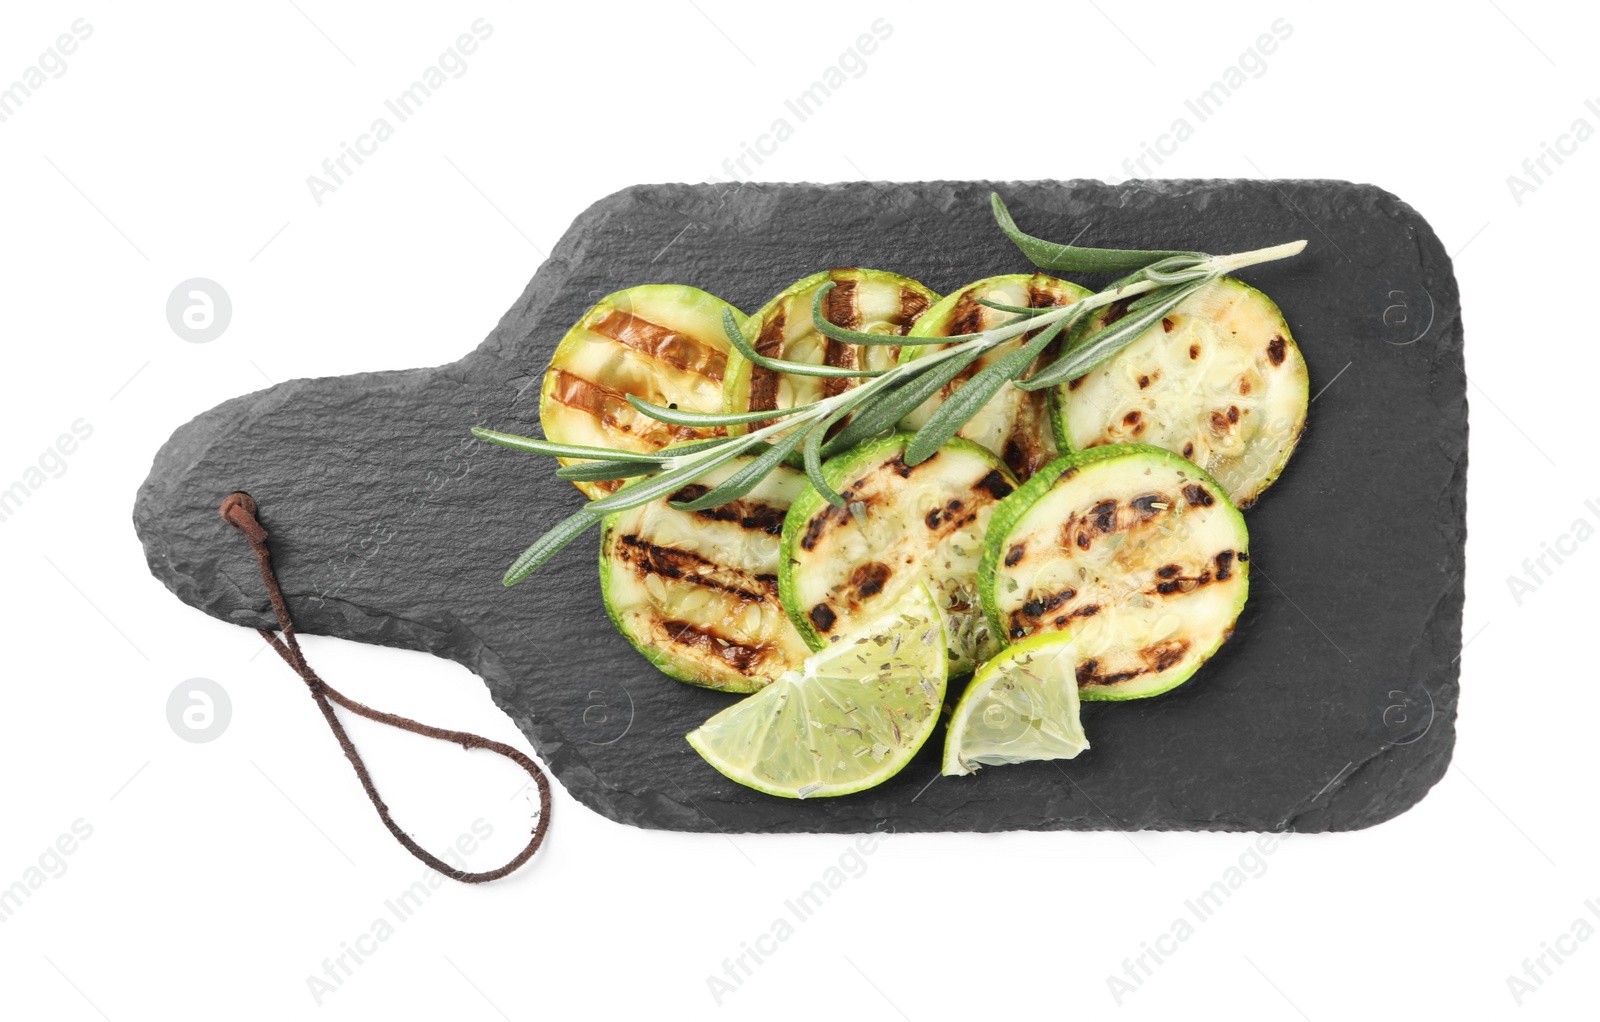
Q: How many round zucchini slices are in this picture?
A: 7